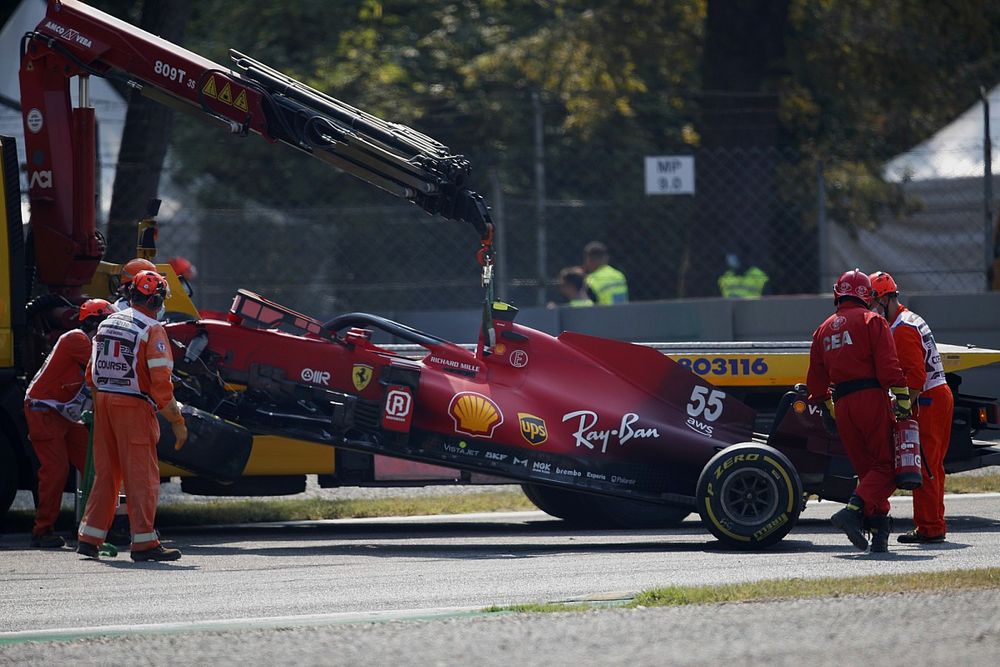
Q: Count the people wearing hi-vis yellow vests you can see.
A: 3